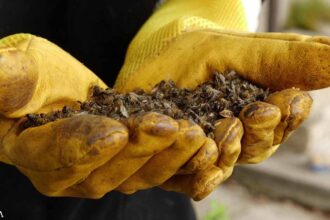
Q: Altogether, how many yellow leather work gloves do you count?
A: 2